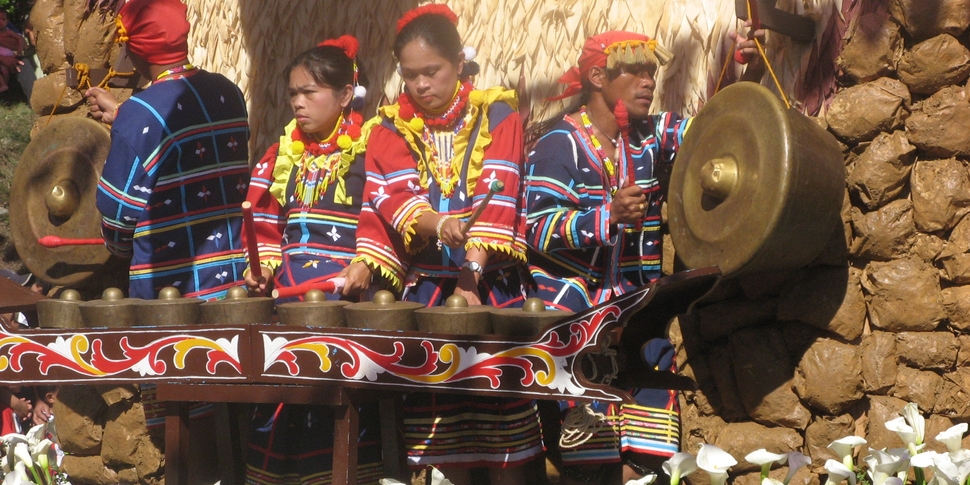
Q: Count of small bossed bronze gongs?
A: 8